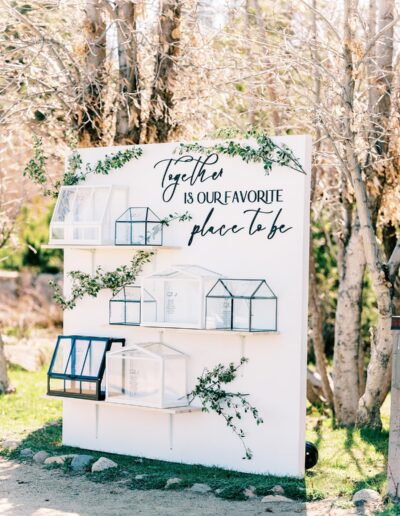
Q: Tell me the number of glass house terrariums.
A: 7